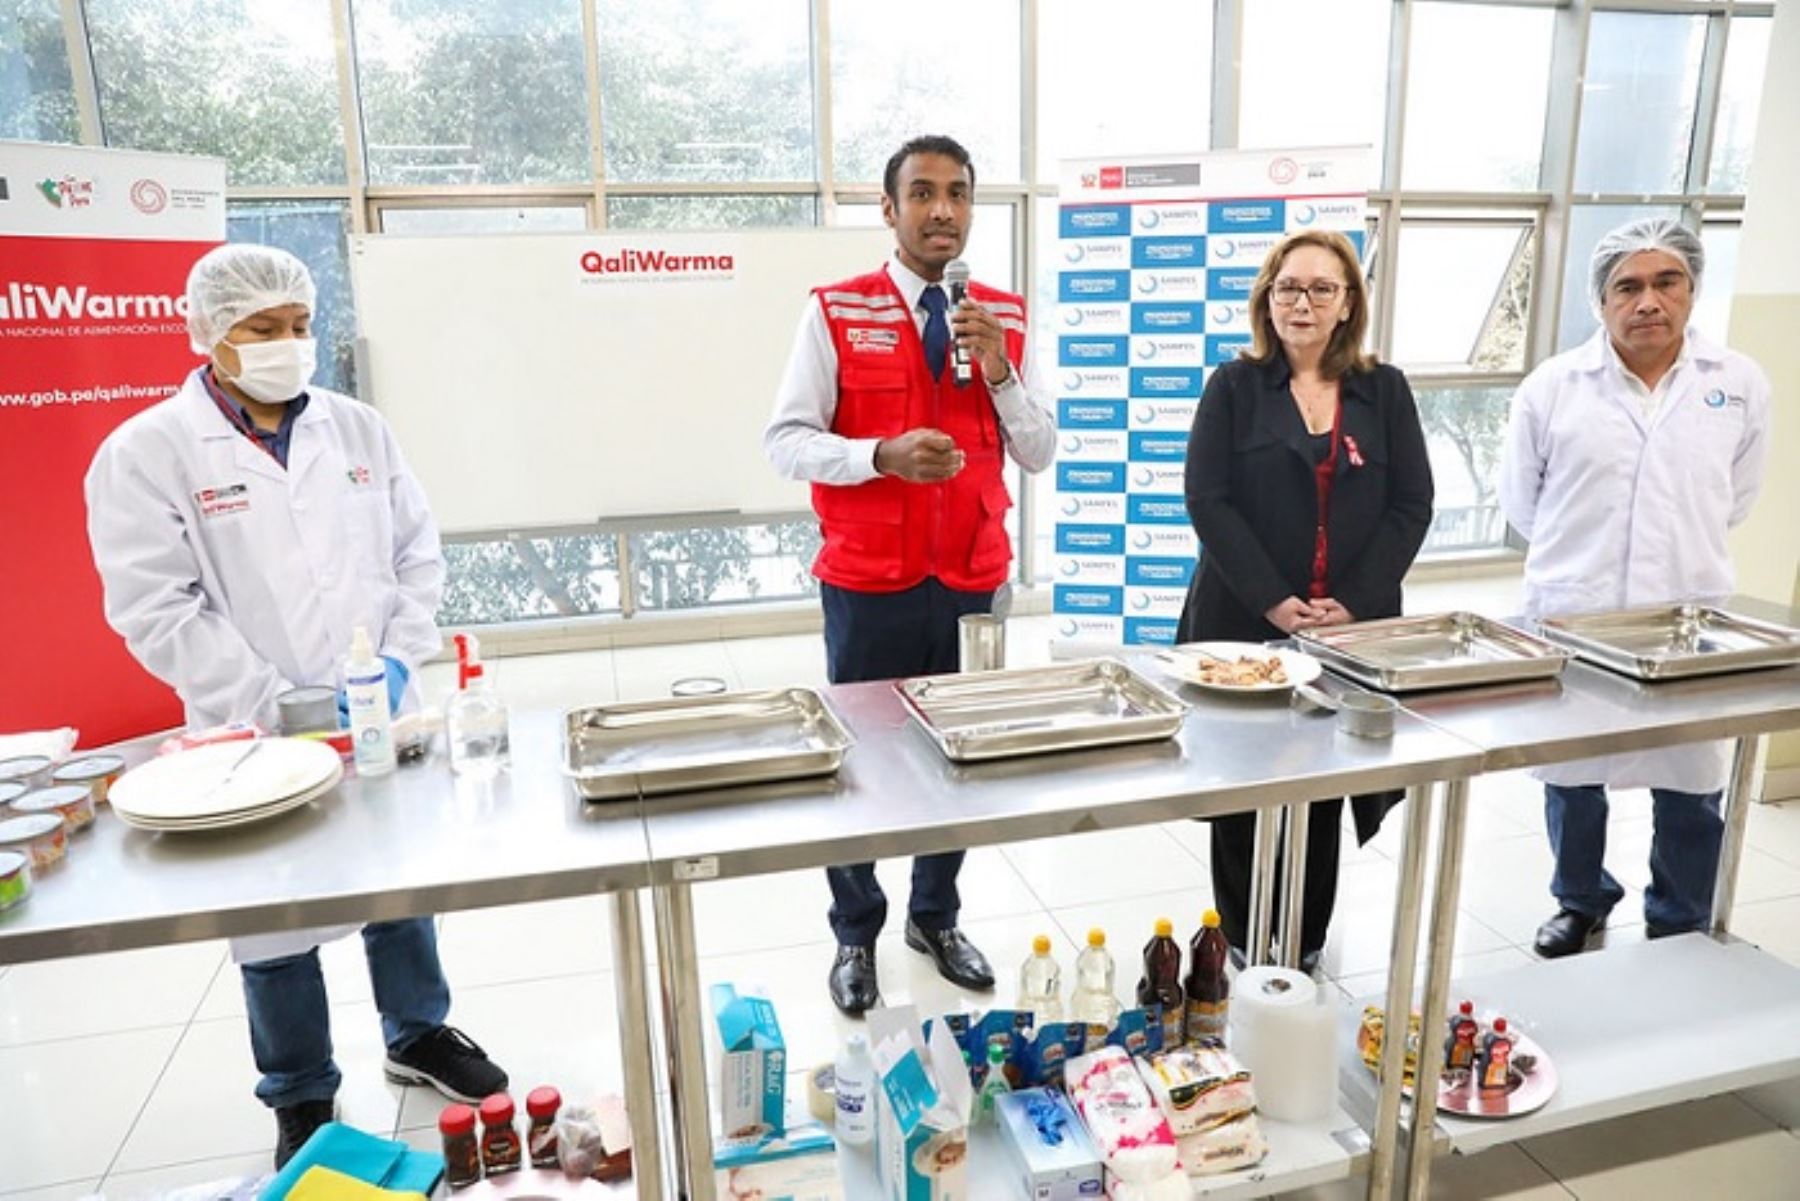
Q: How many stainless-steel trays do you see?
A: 4